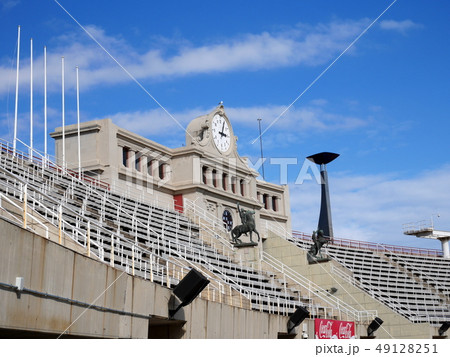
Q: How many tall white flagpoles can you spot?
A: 5